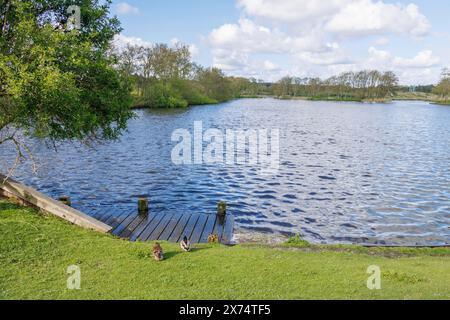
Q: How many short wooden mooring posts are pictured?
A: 3